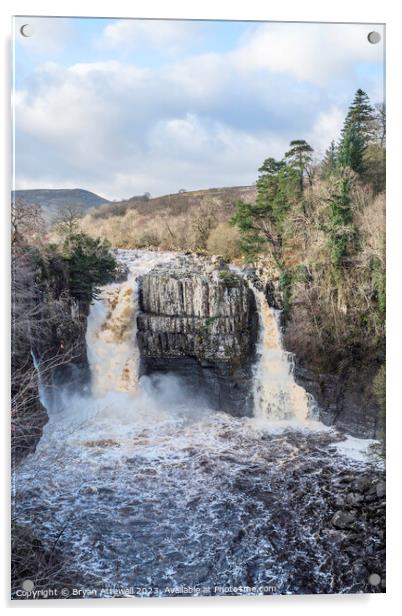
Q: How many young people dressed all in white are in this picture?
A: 0